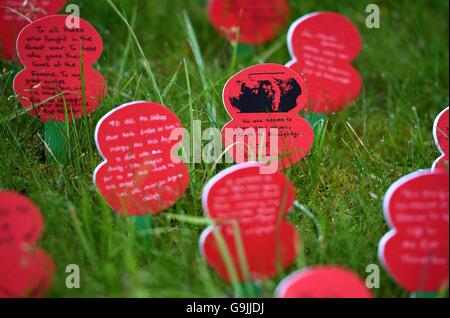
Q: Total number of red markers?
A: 11